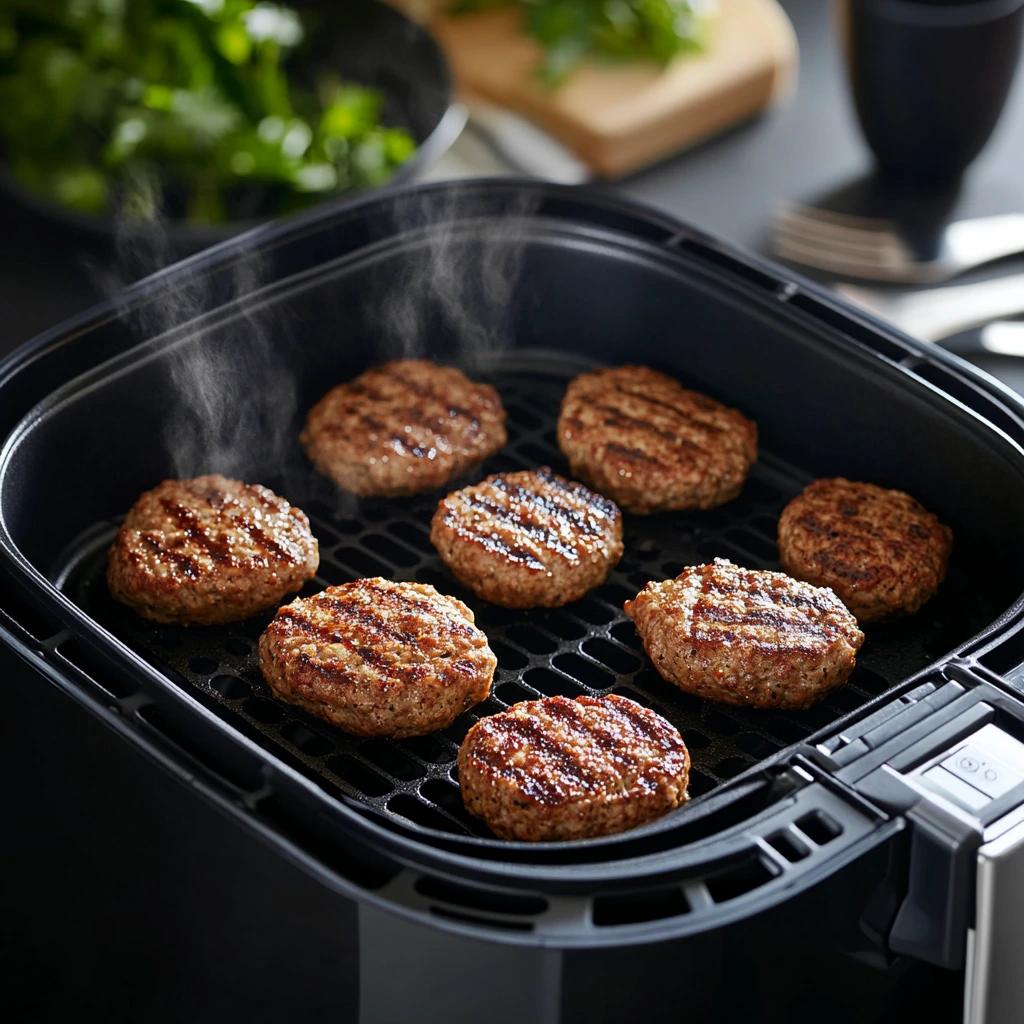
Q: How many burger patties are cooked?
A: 8